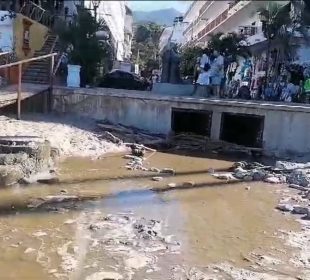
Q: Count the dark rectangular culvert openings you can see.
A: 2